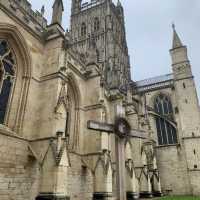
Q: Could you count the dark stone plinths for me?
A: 5